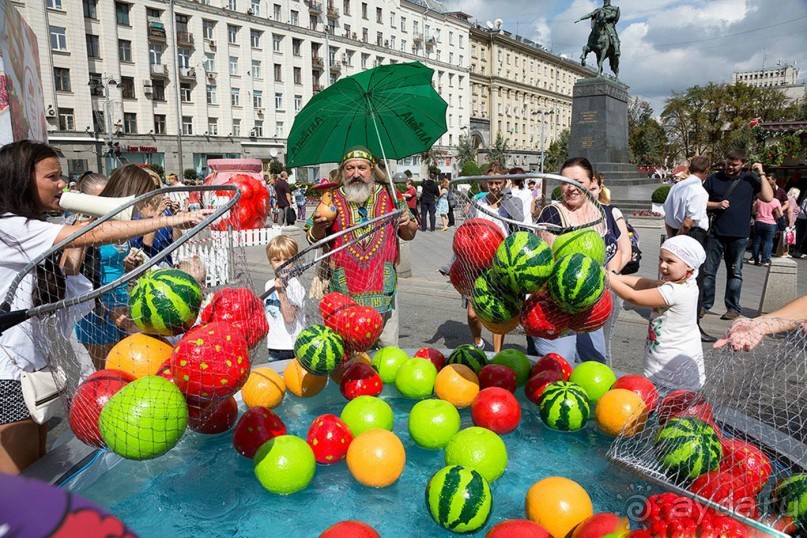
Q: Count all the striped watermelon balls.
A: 10